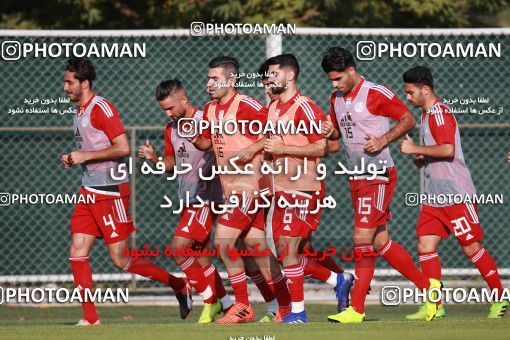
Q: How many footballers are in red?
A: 7